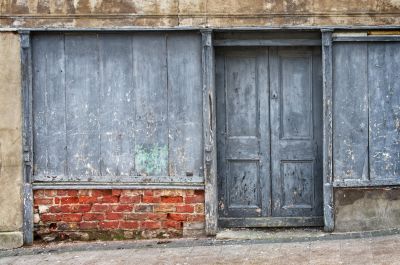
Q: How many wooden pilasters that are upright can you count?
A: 3